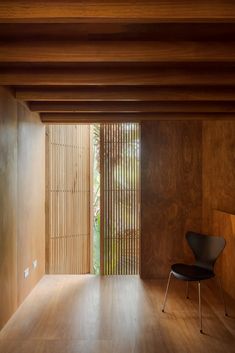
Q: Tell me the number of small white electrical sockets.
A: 2